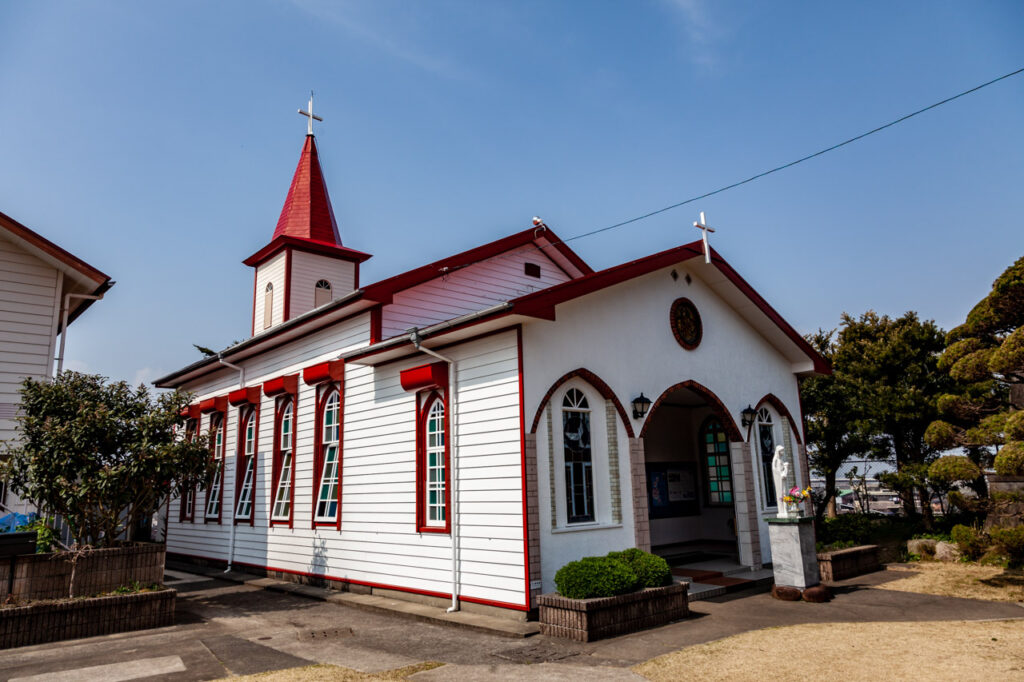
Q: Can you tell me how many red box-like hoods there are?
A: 6